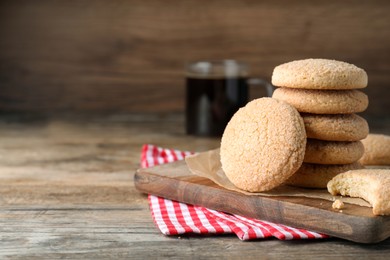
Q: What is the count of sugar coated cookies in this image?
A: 8